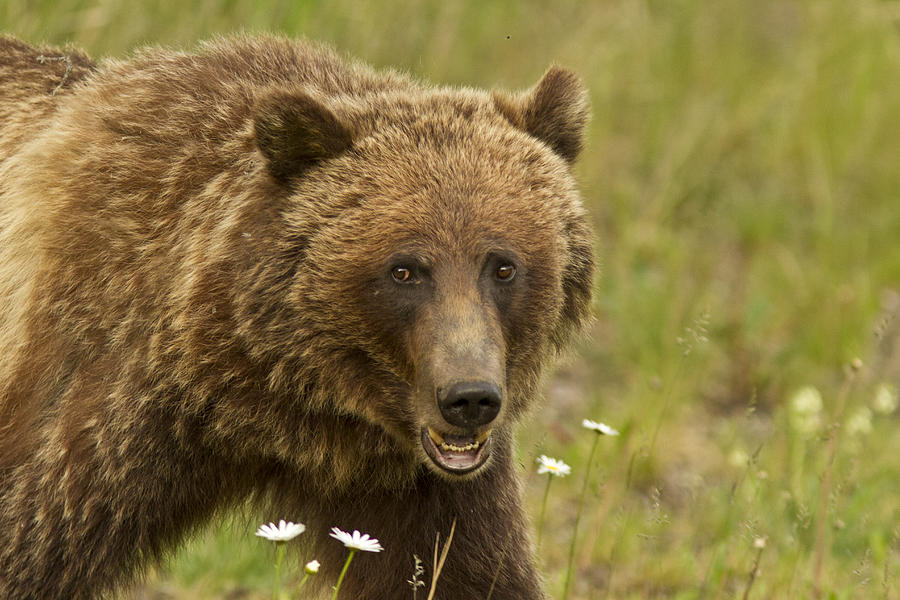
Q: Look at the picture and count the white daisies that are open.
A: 4